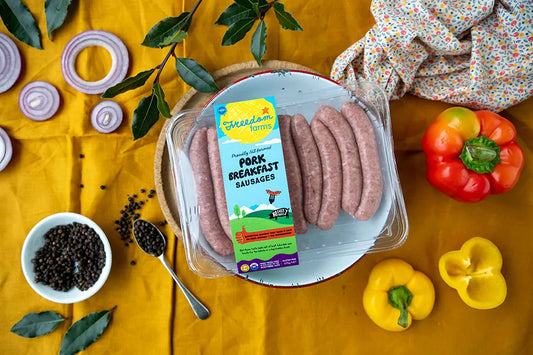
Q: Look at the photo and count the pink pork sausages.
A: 7